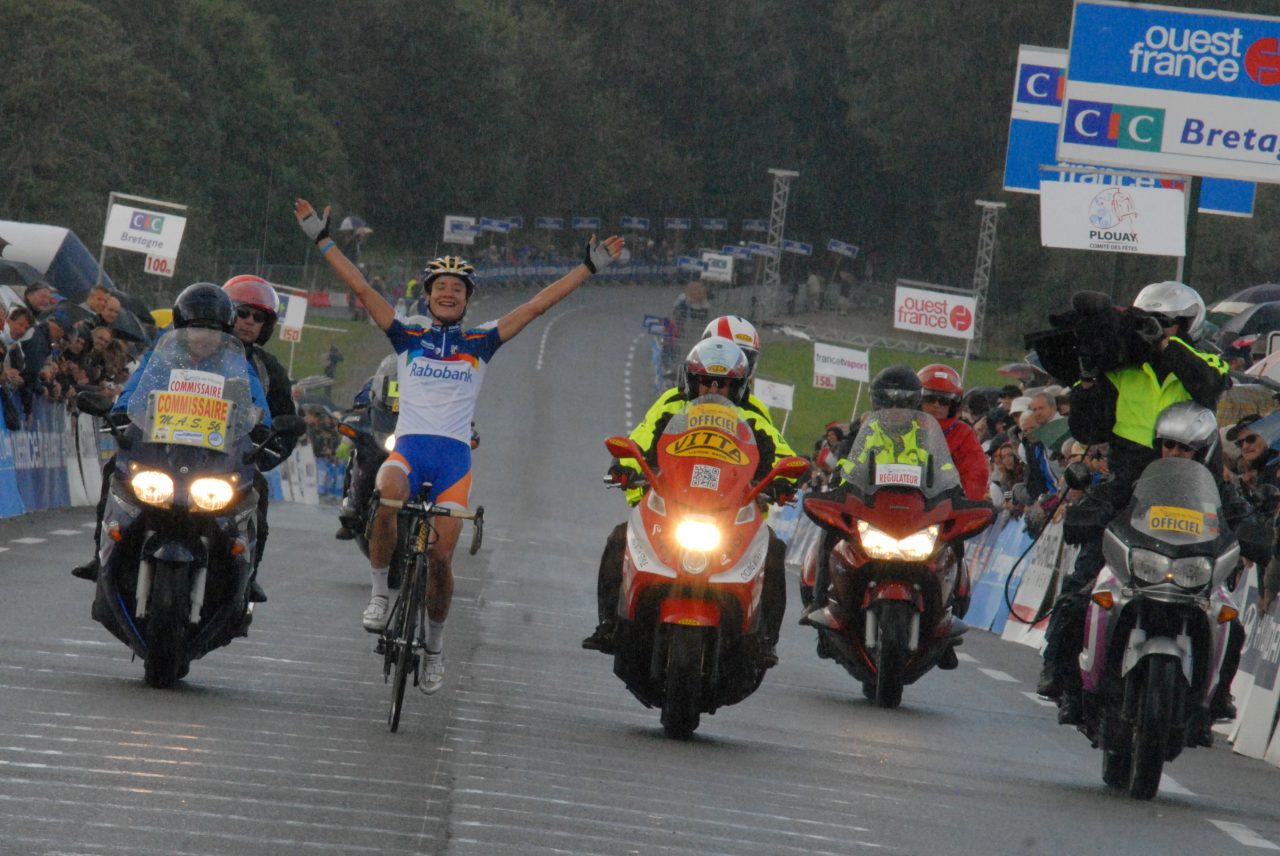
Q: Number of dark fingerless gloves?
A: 2